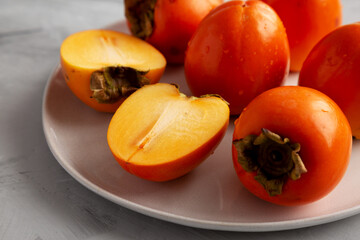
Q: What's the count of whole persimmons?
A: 5